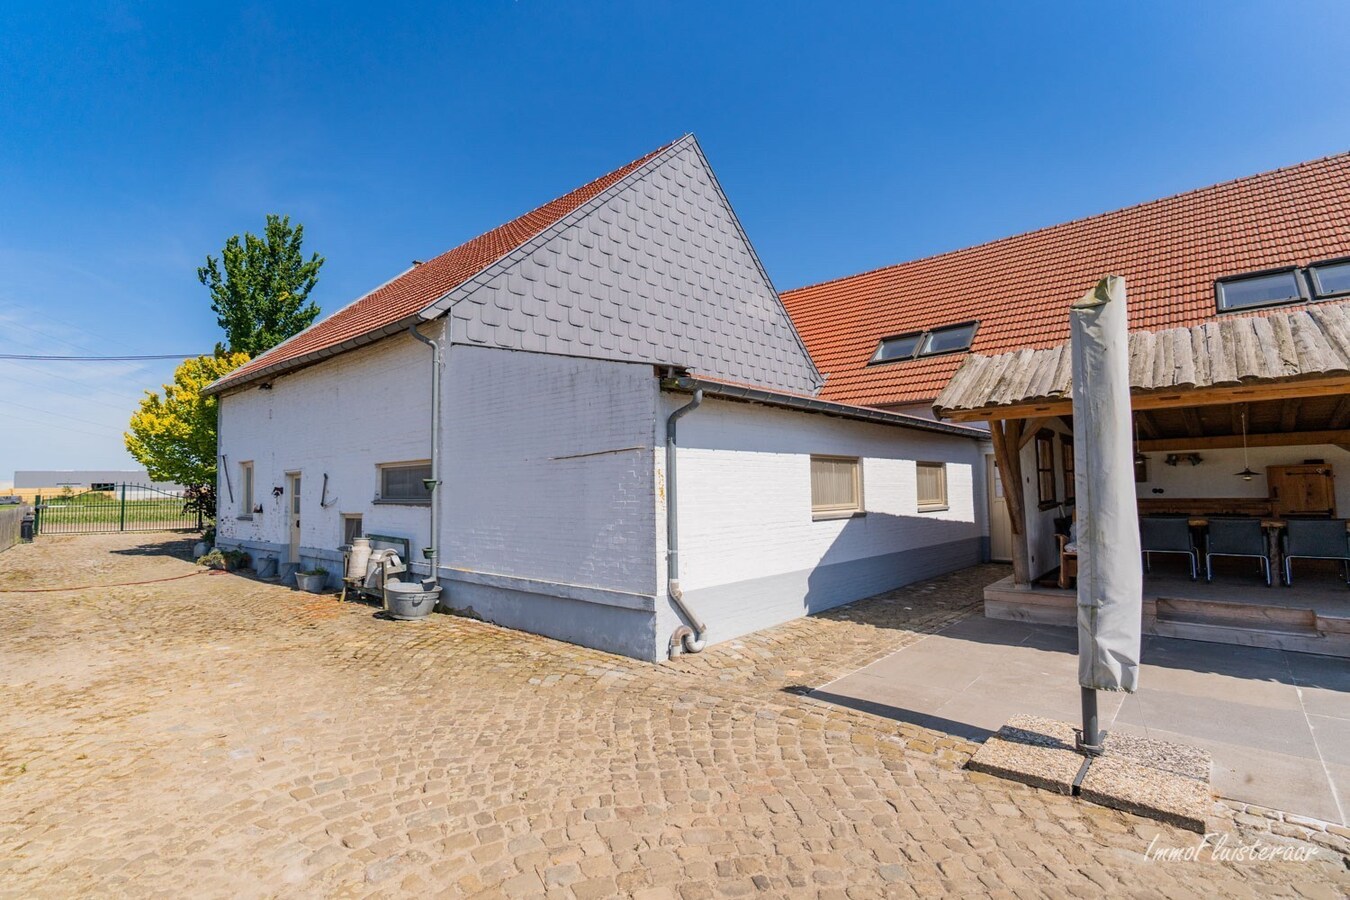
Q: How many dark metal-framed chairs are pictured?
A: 3